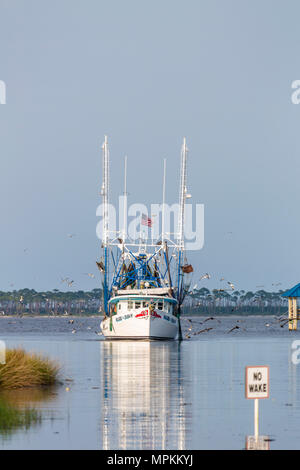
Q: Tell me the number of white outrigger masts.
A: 2